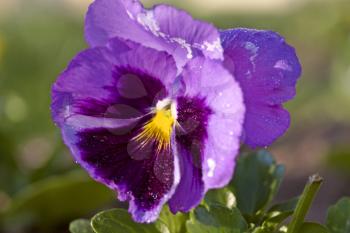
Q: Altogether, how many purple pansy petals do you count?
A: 5